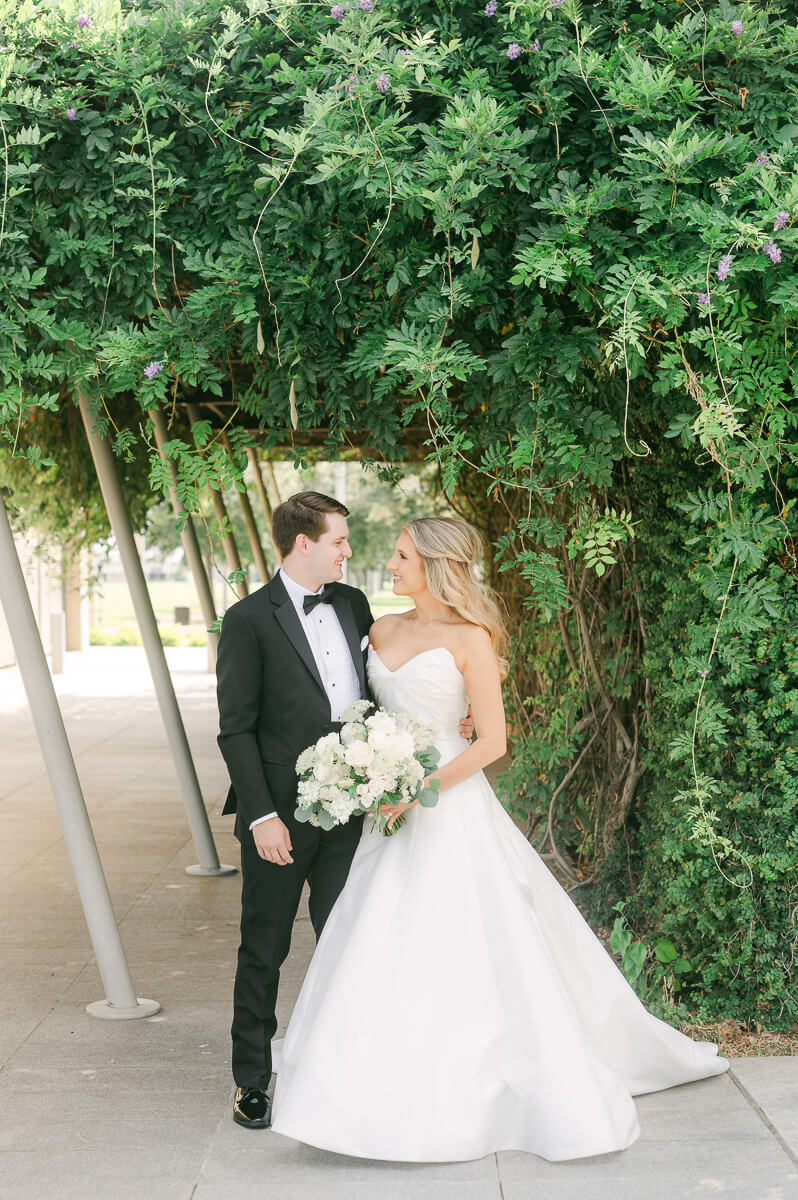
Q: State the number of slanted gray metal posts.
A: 7